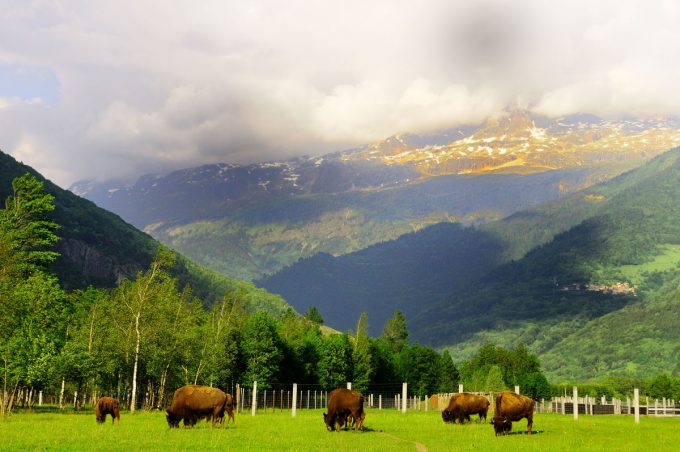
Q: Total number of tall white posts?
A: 8